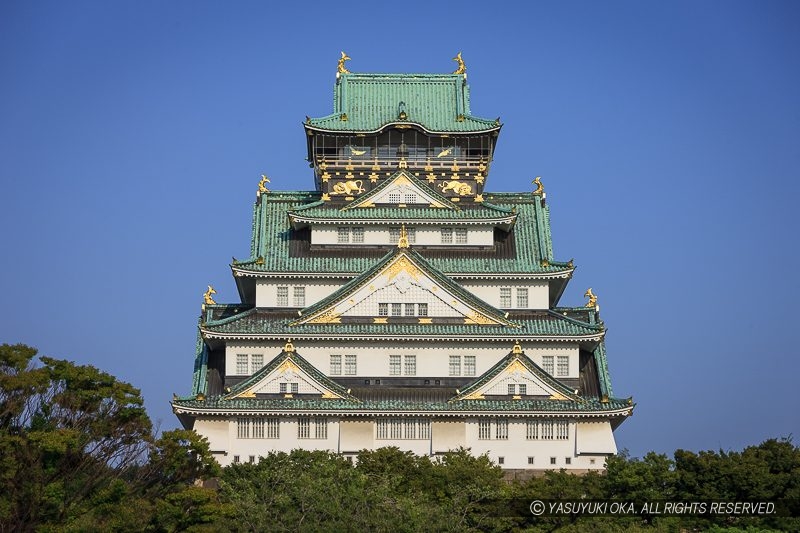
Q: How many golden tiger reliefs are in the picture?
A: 2